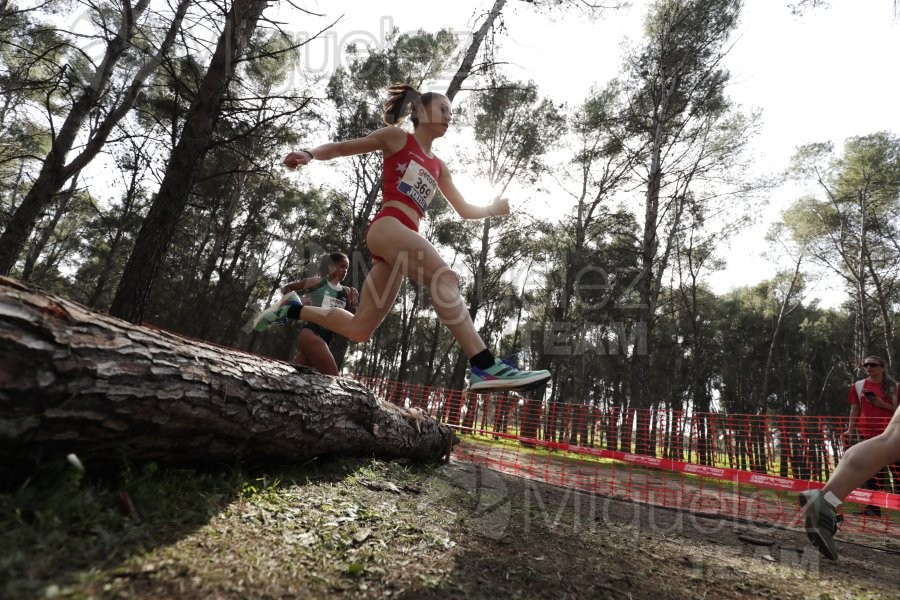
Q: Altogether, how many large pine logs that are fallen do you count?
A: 1